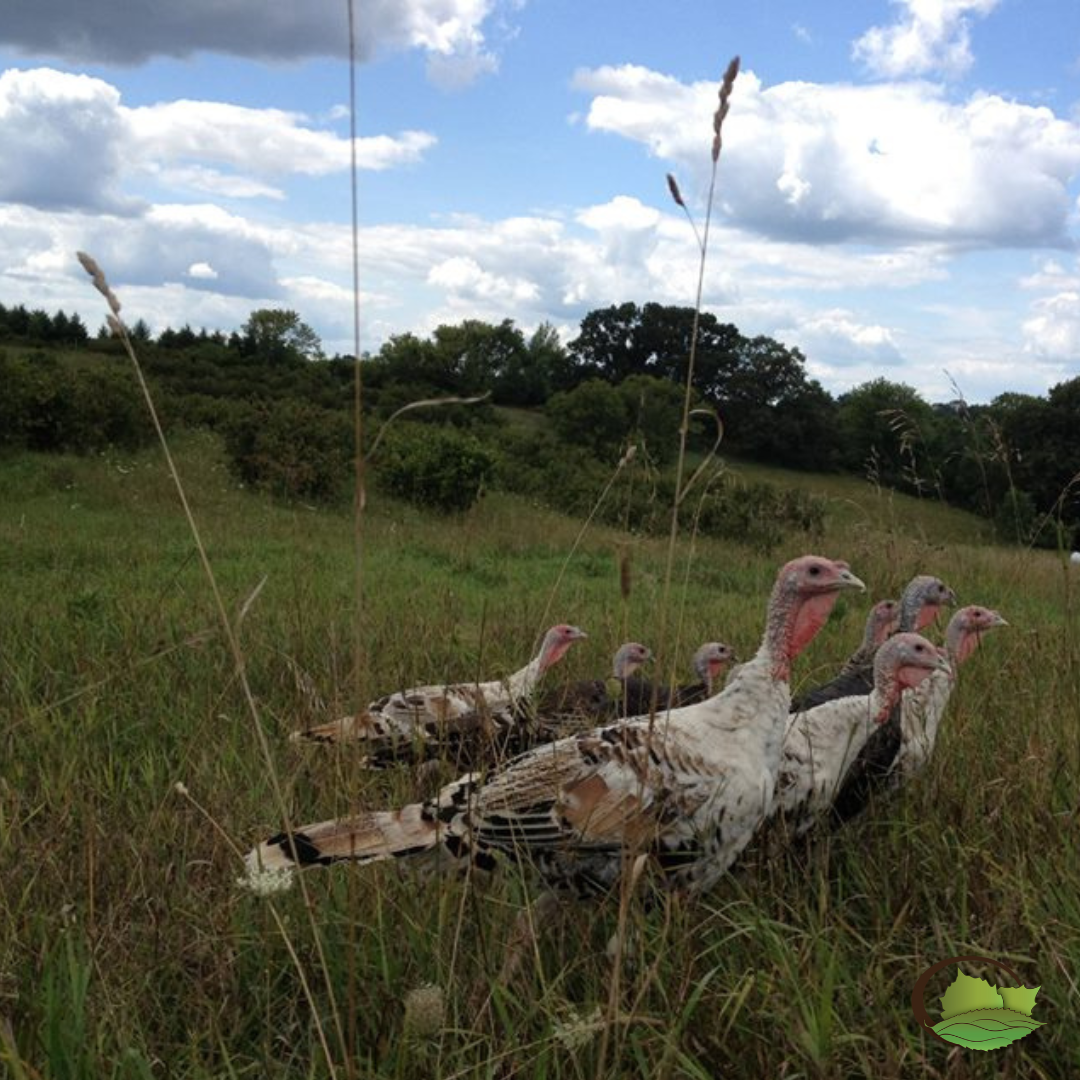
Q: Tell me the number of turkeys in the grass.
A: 8